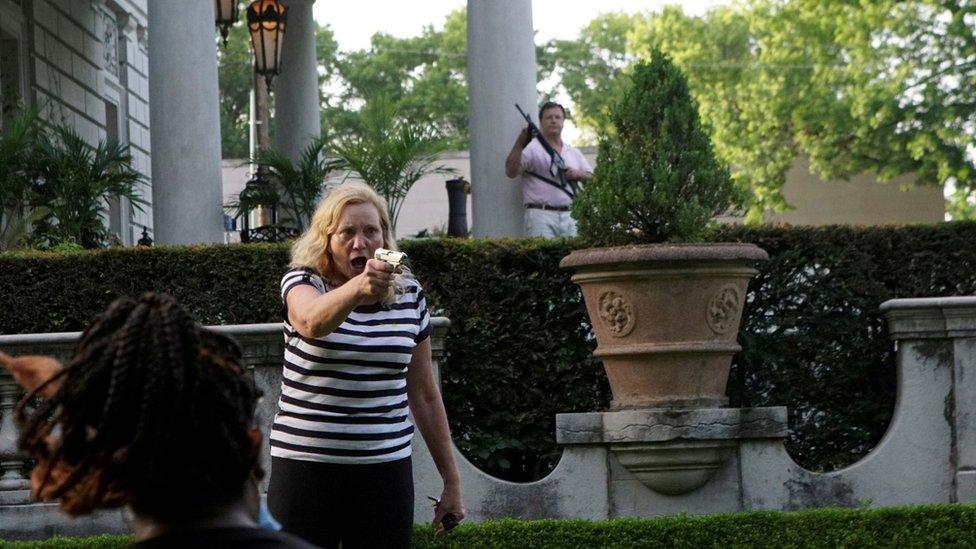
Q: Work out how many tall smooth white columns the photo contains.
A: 3